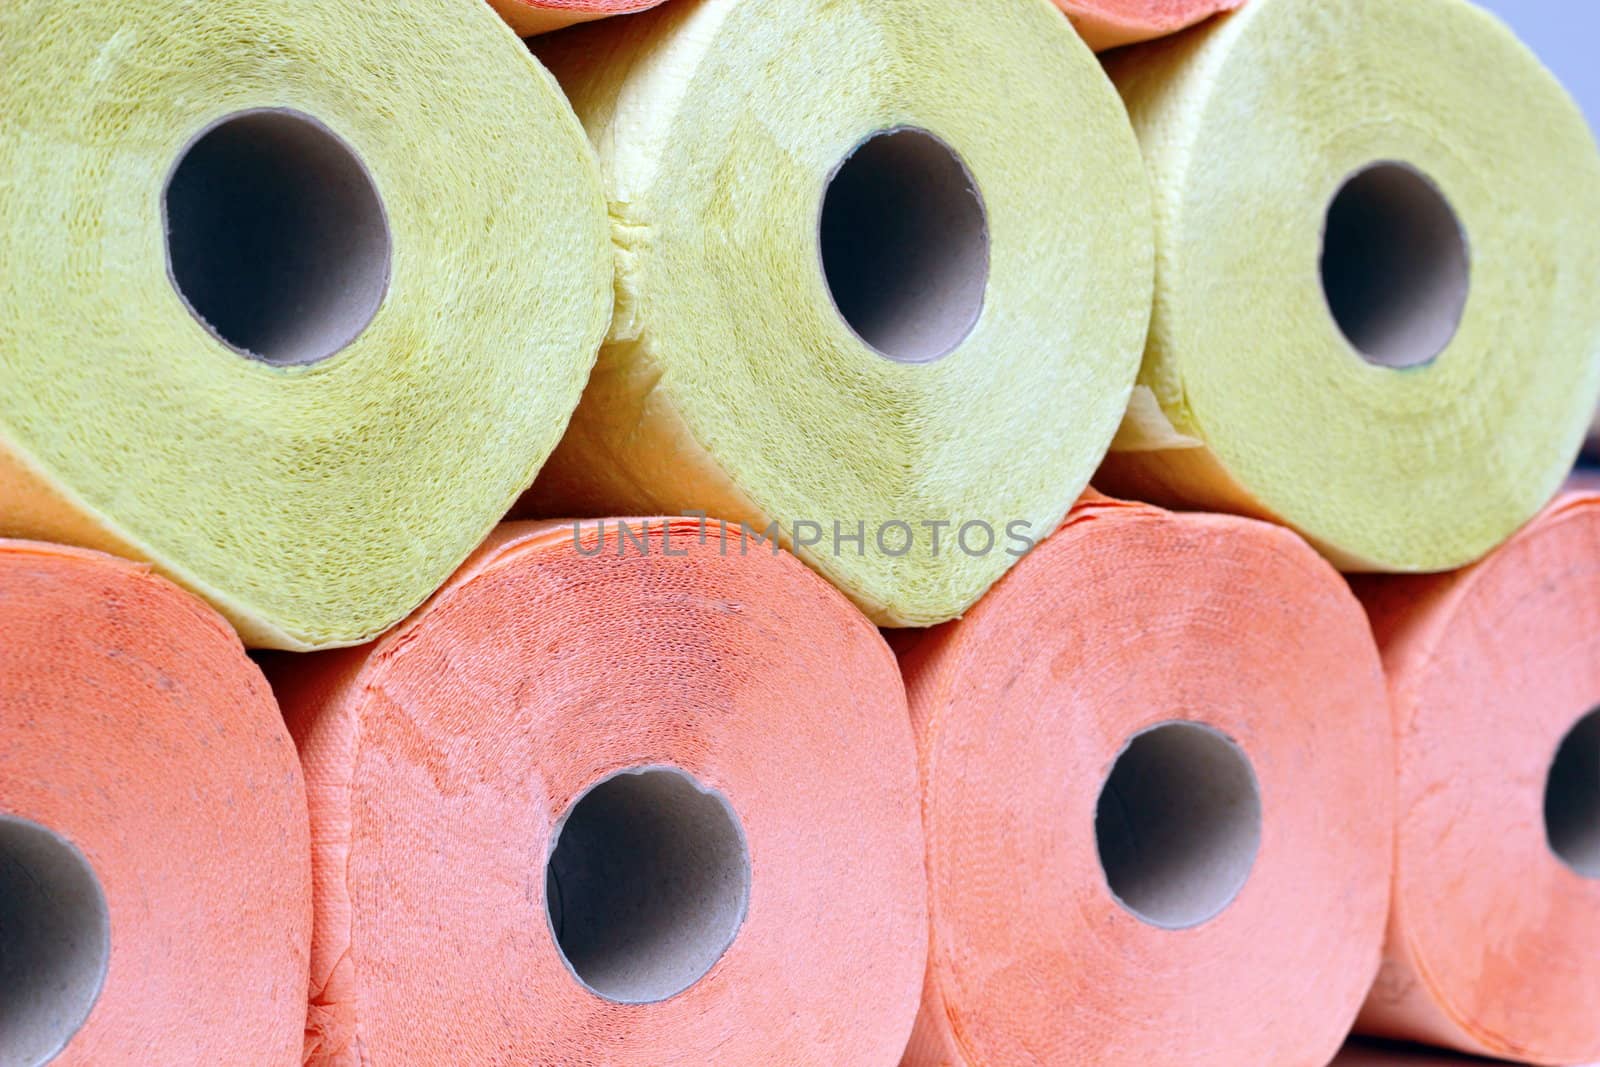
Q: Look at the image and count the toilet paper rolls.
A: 9